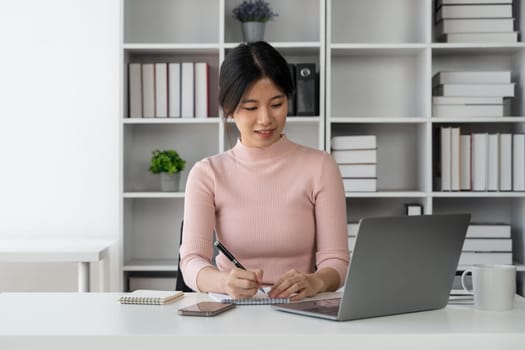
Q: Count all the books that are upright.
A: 13